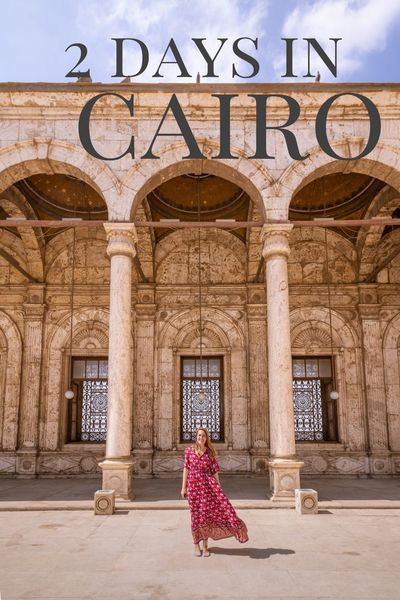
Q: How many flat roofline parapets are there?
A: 1